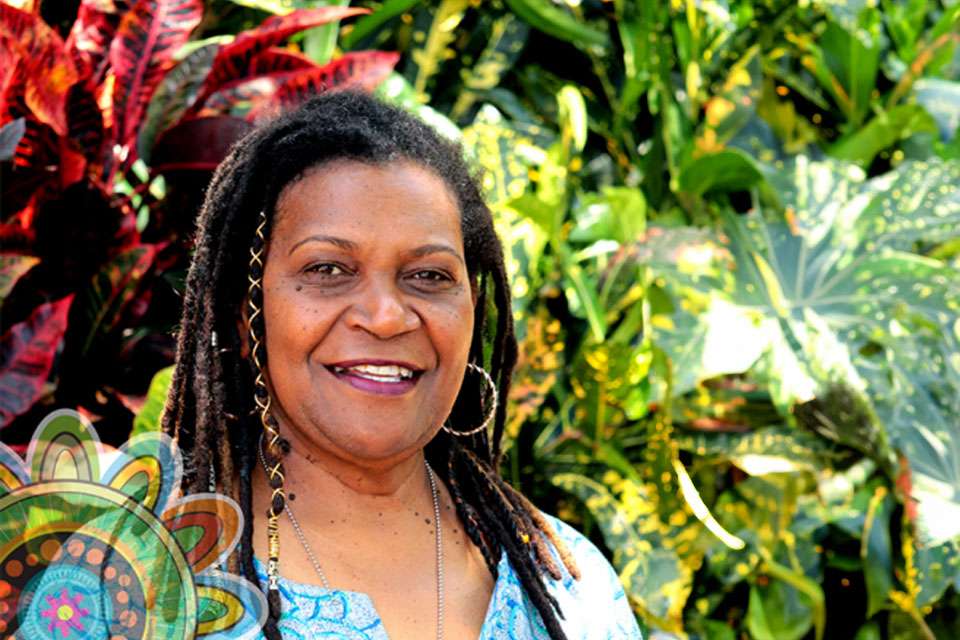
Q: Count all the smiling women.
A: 1